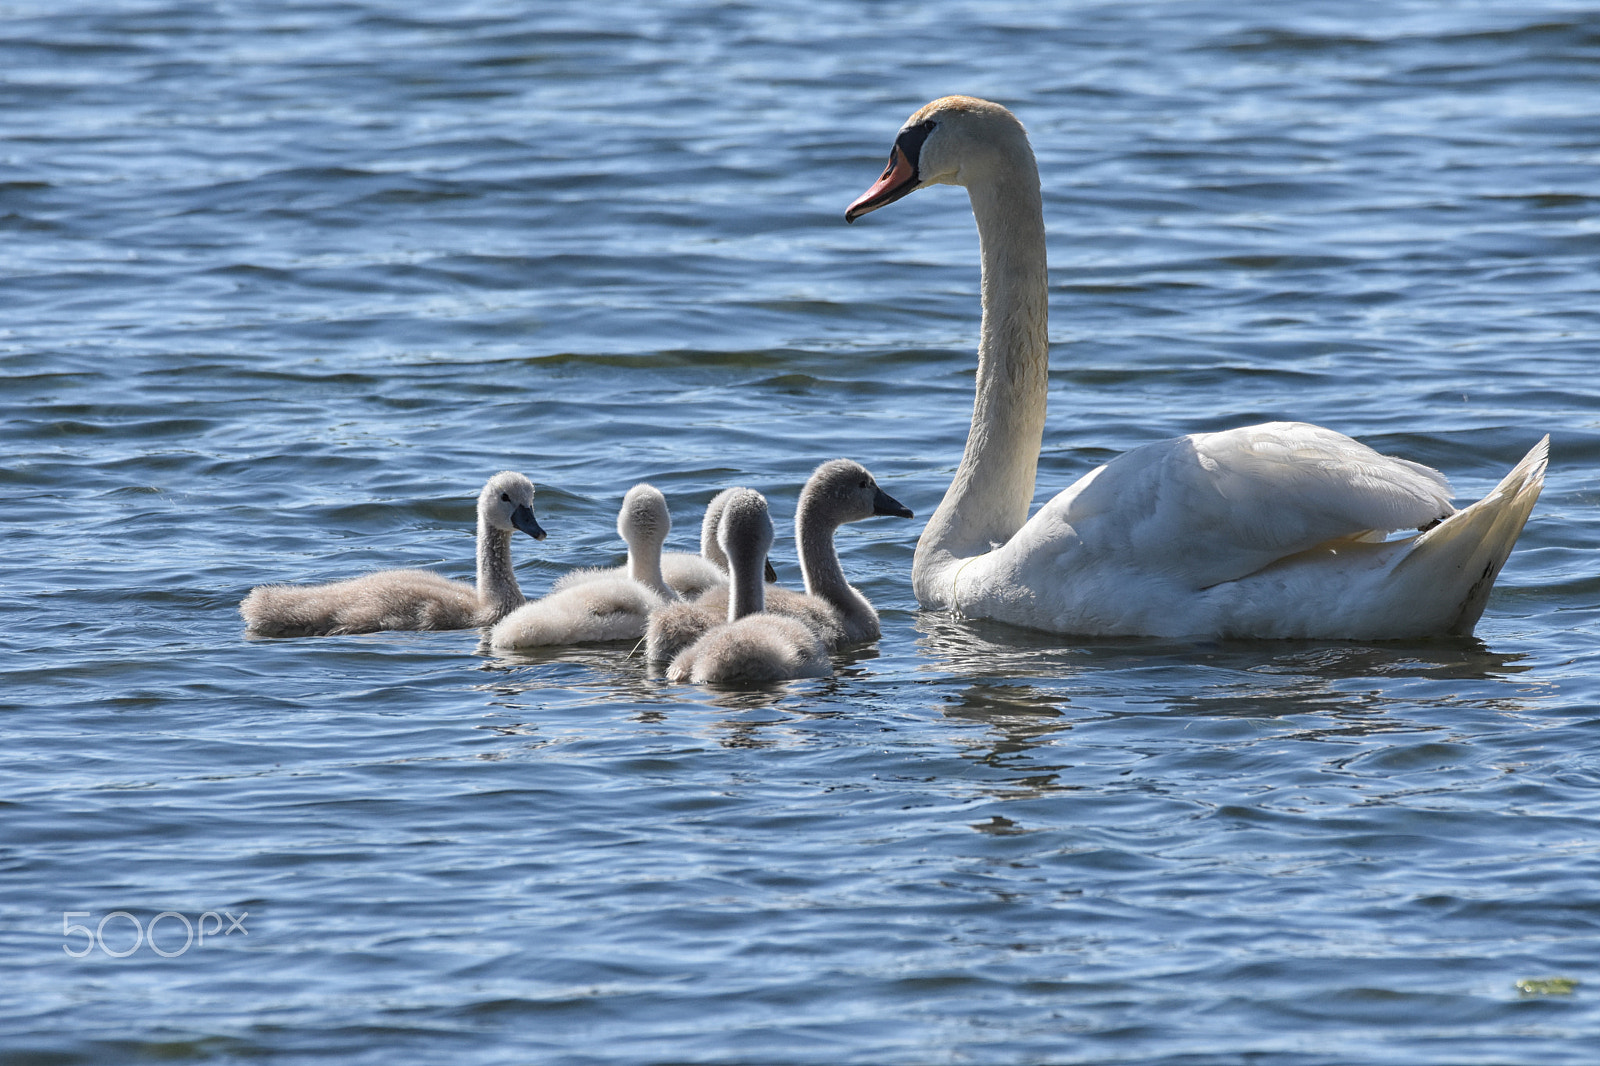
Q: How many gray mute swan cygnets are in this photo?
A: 5